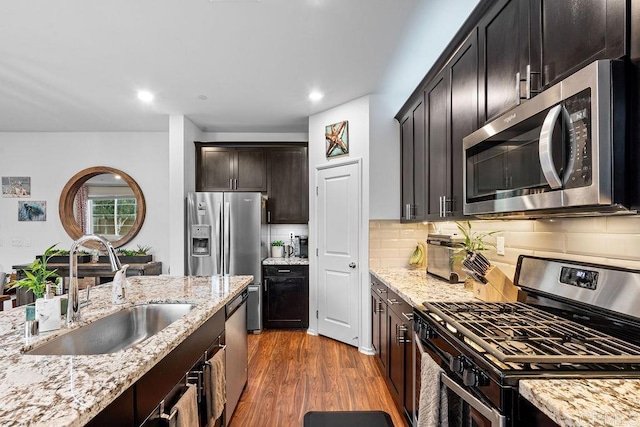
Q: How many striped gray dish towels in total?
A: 1